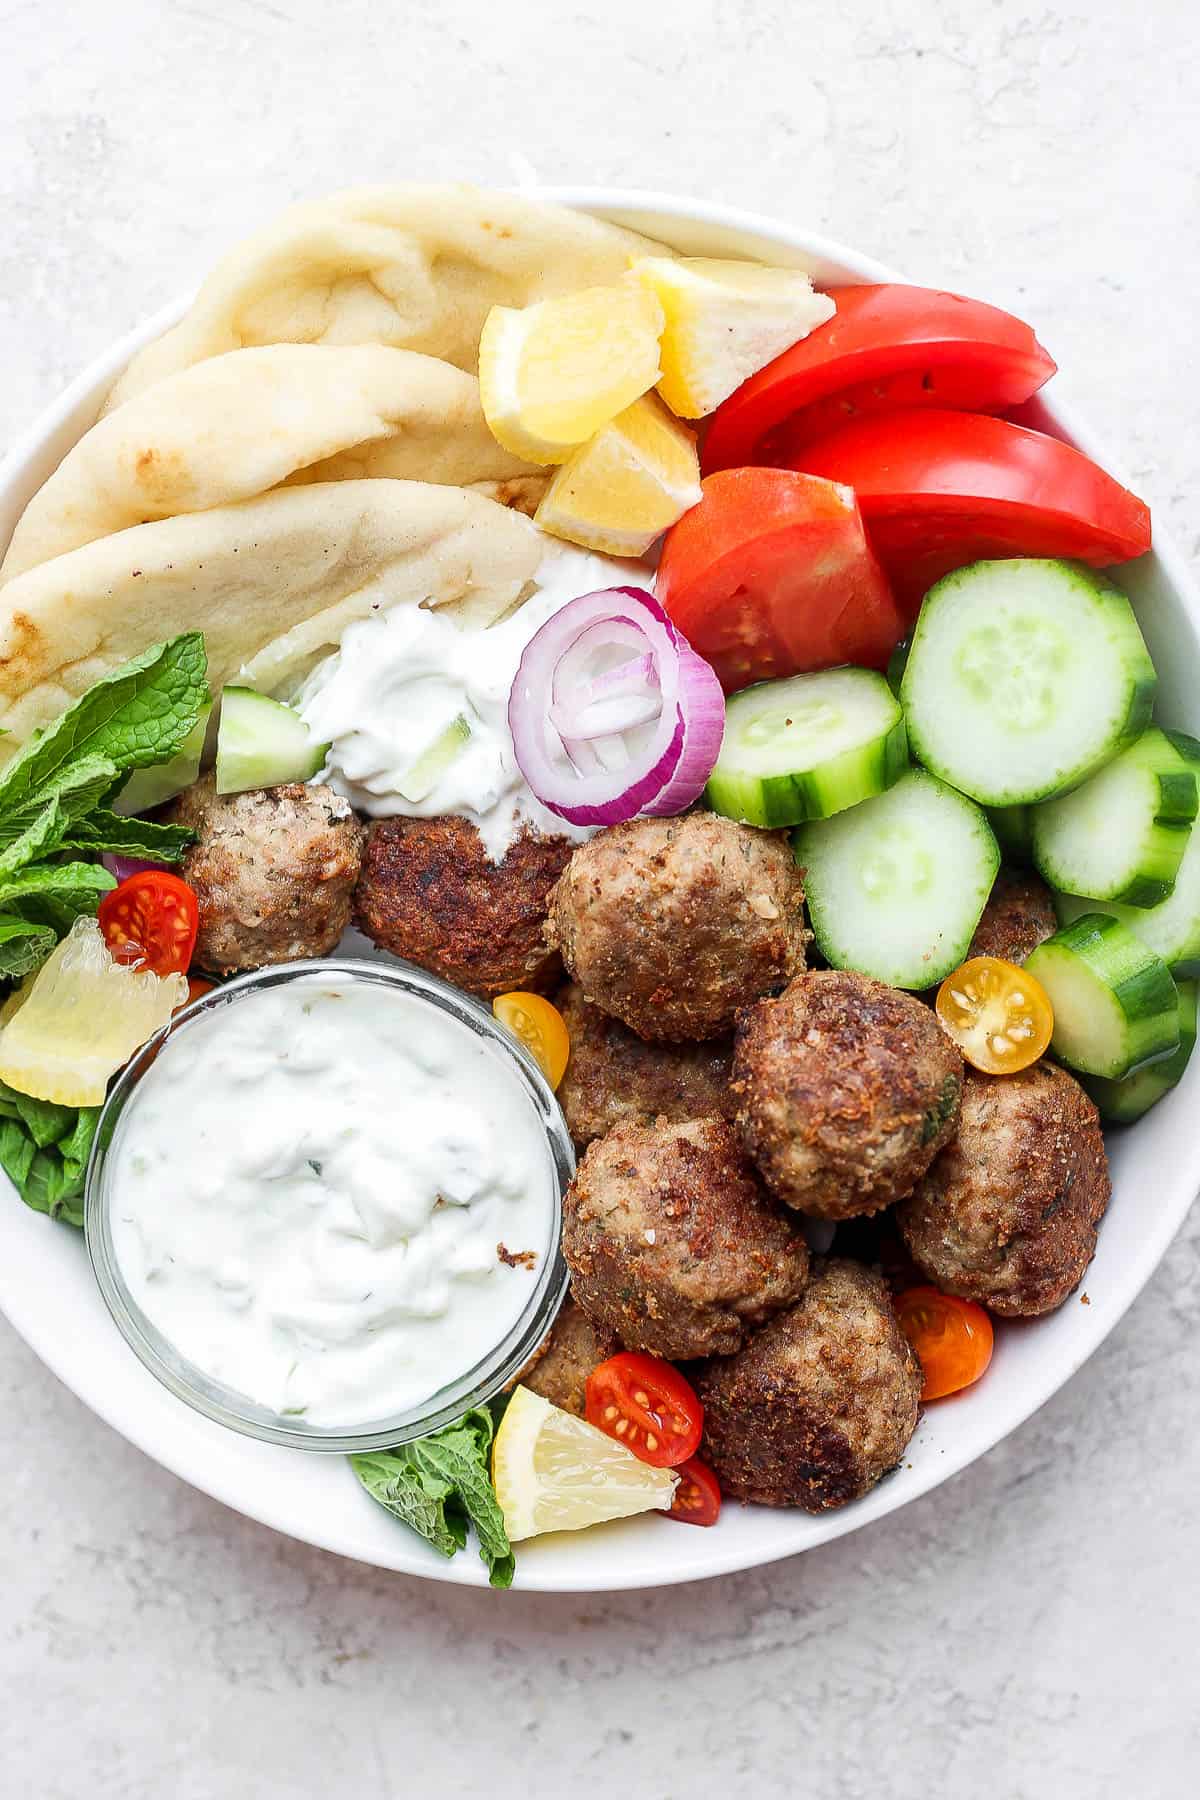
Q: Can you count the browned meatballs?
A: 10